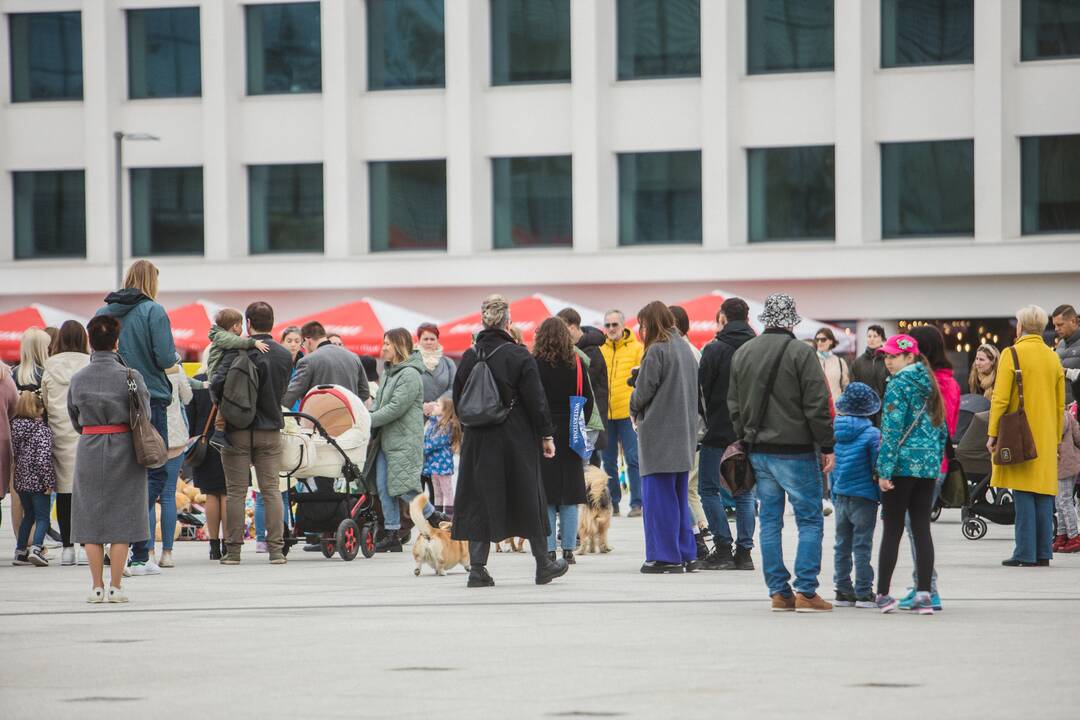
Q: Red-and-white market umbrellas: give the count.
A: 5